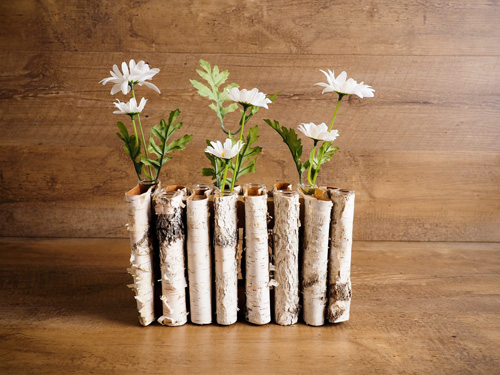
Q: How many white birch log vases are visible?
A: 8